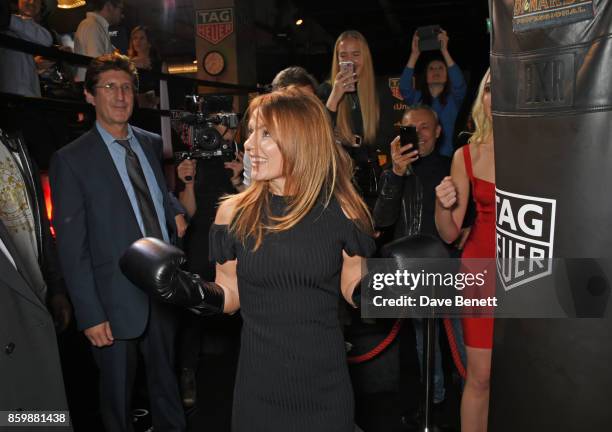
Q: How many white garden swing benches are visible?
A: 0